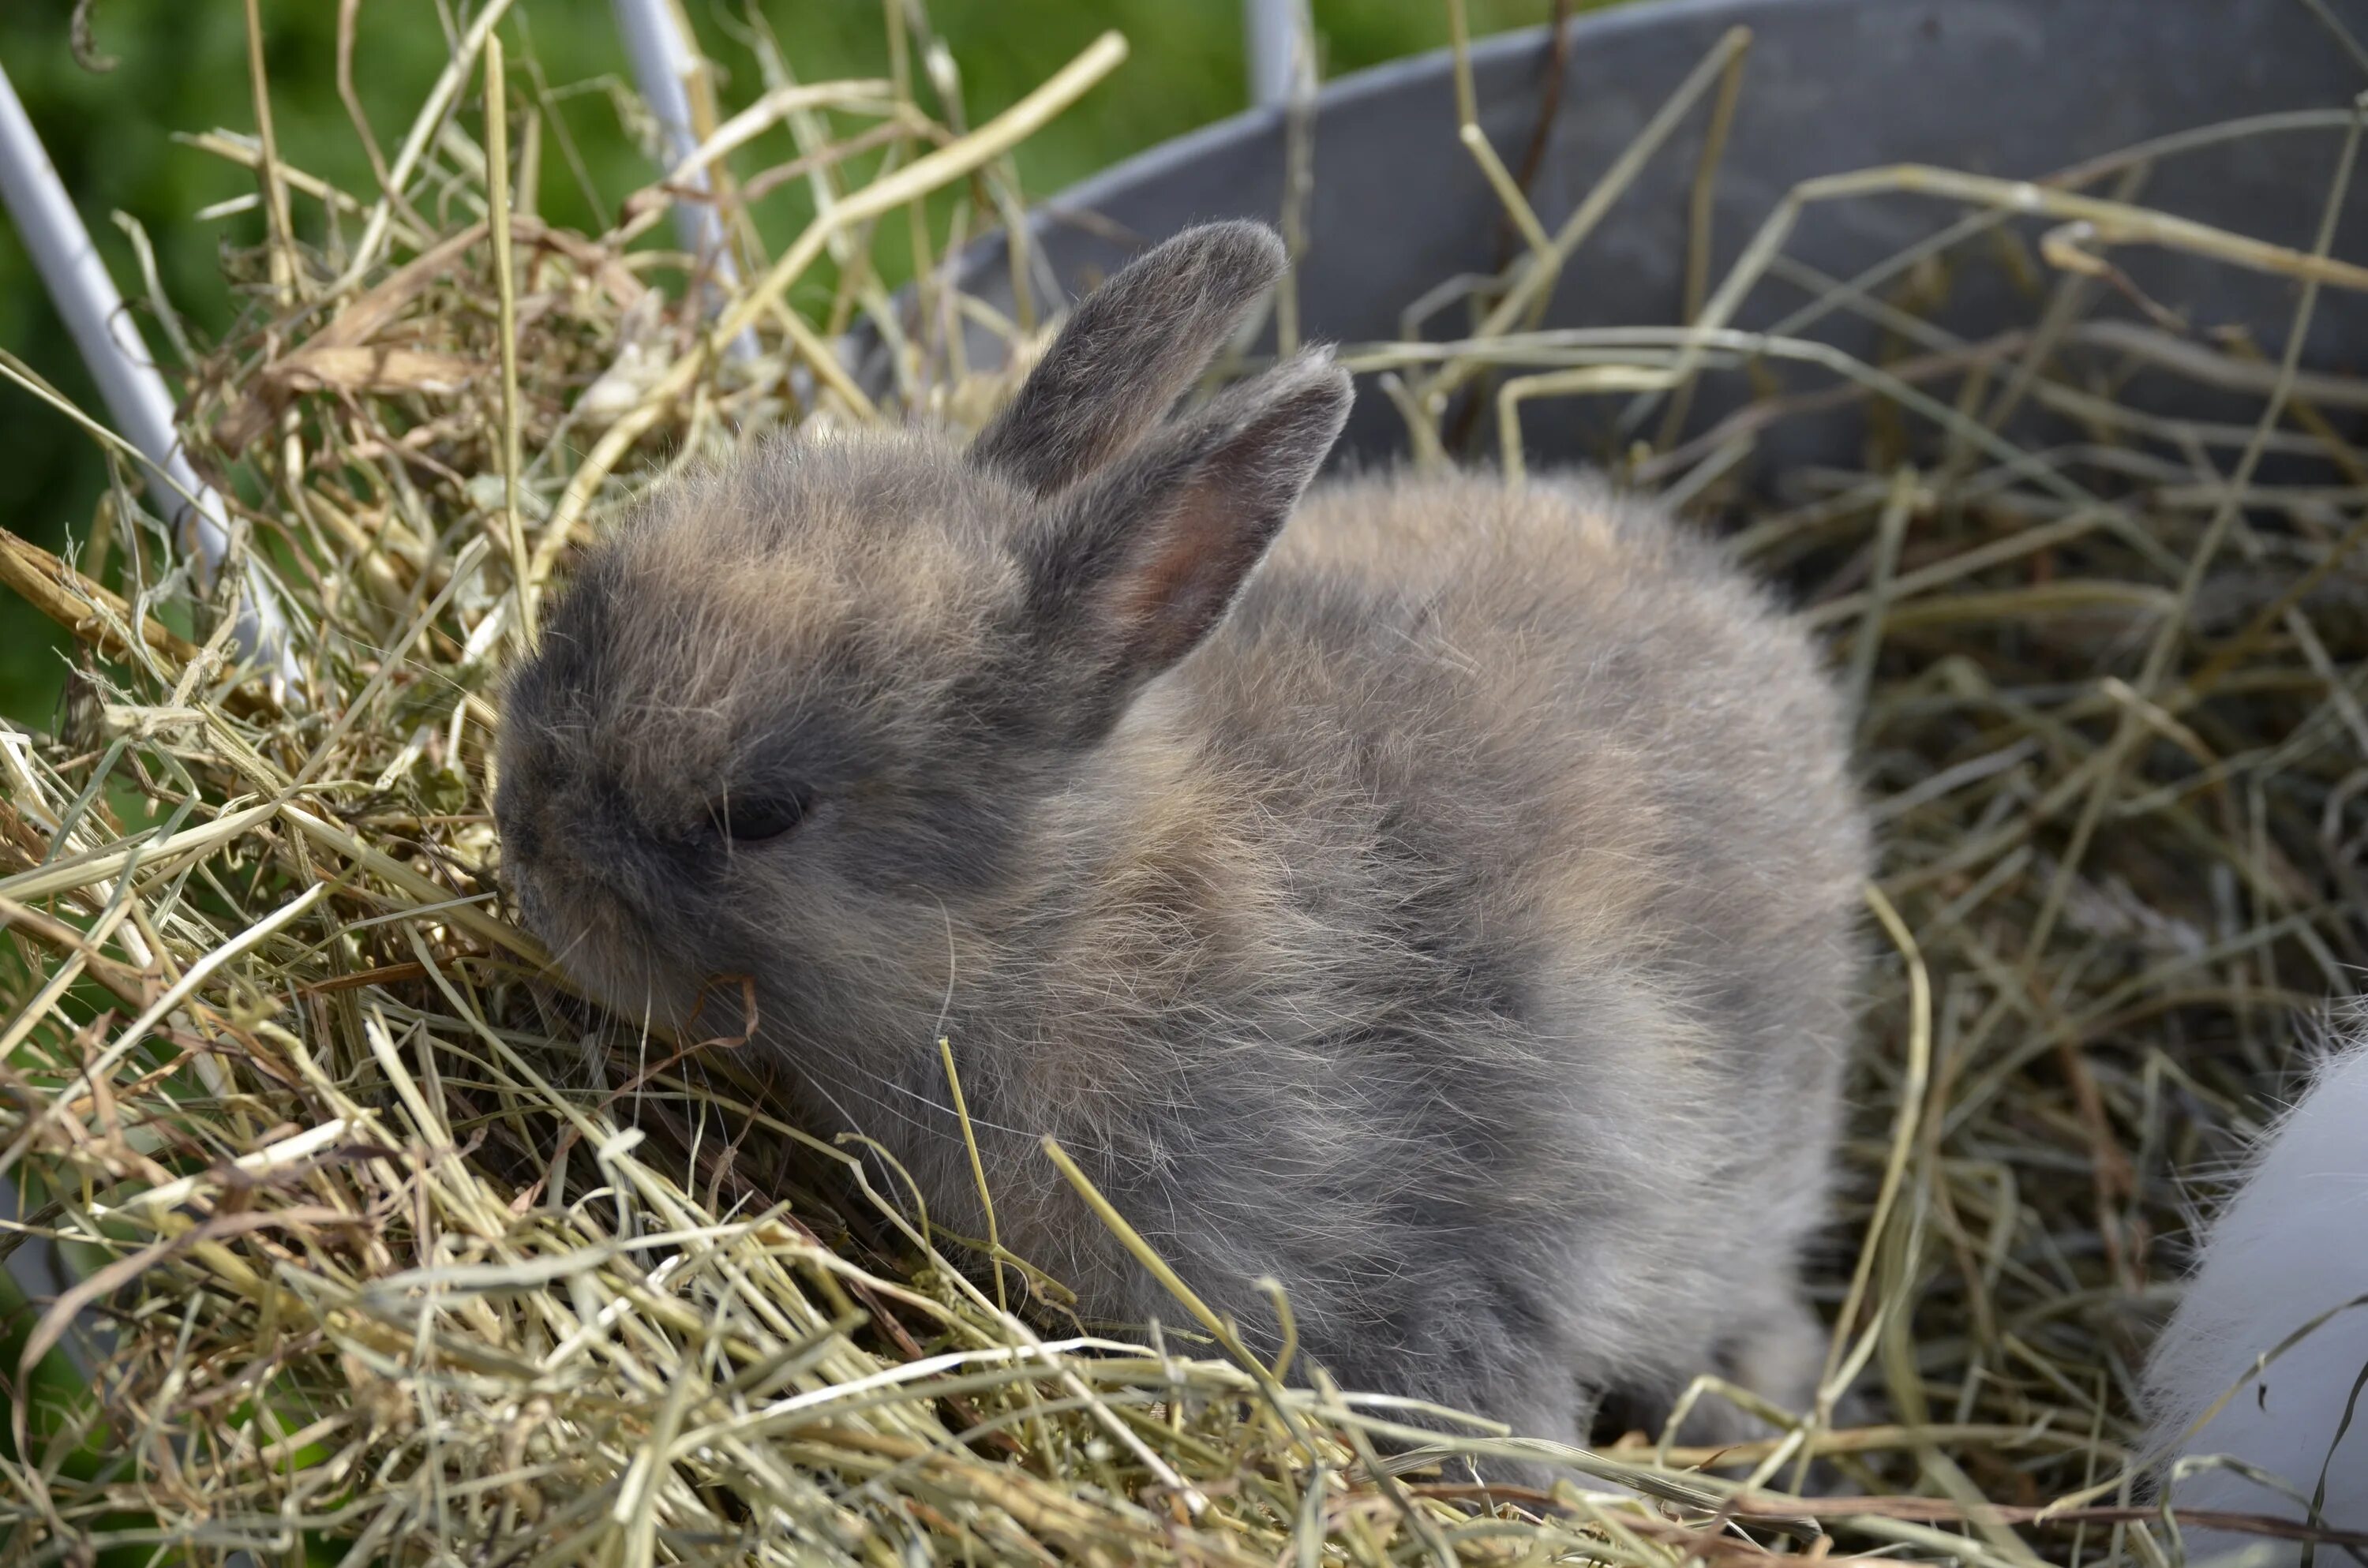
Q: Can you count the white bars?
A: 3